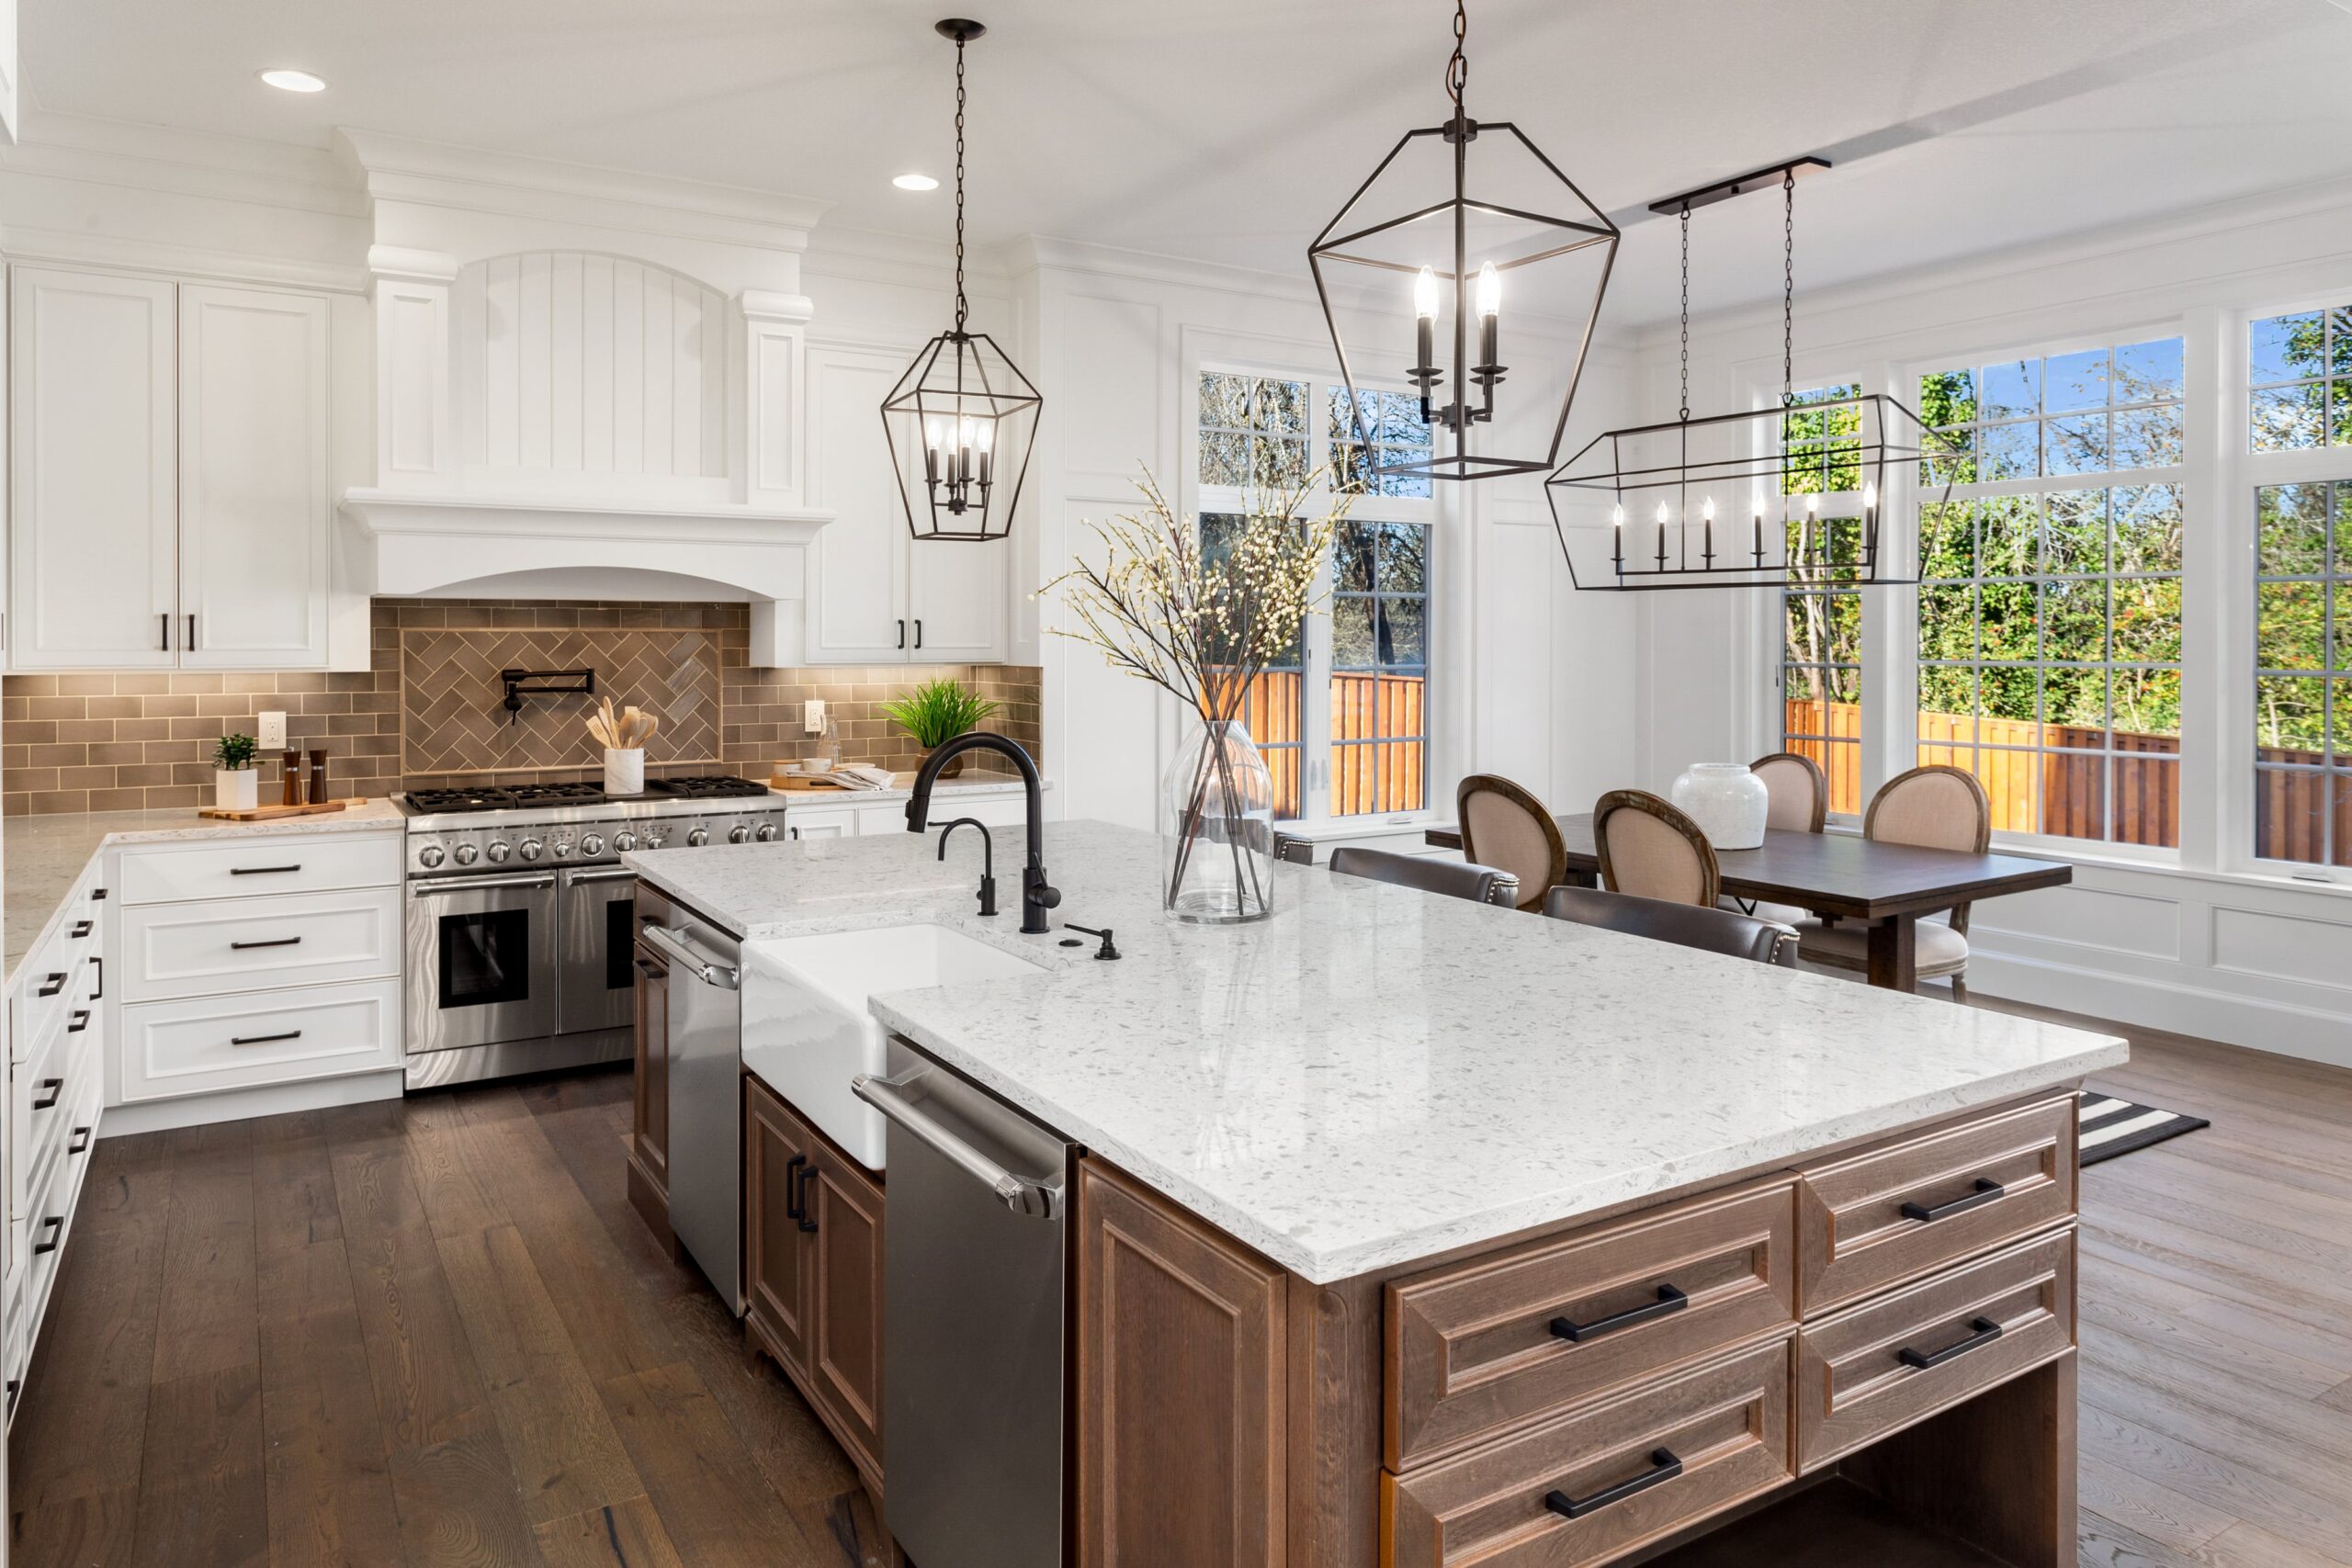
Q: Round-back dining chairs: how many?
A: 4